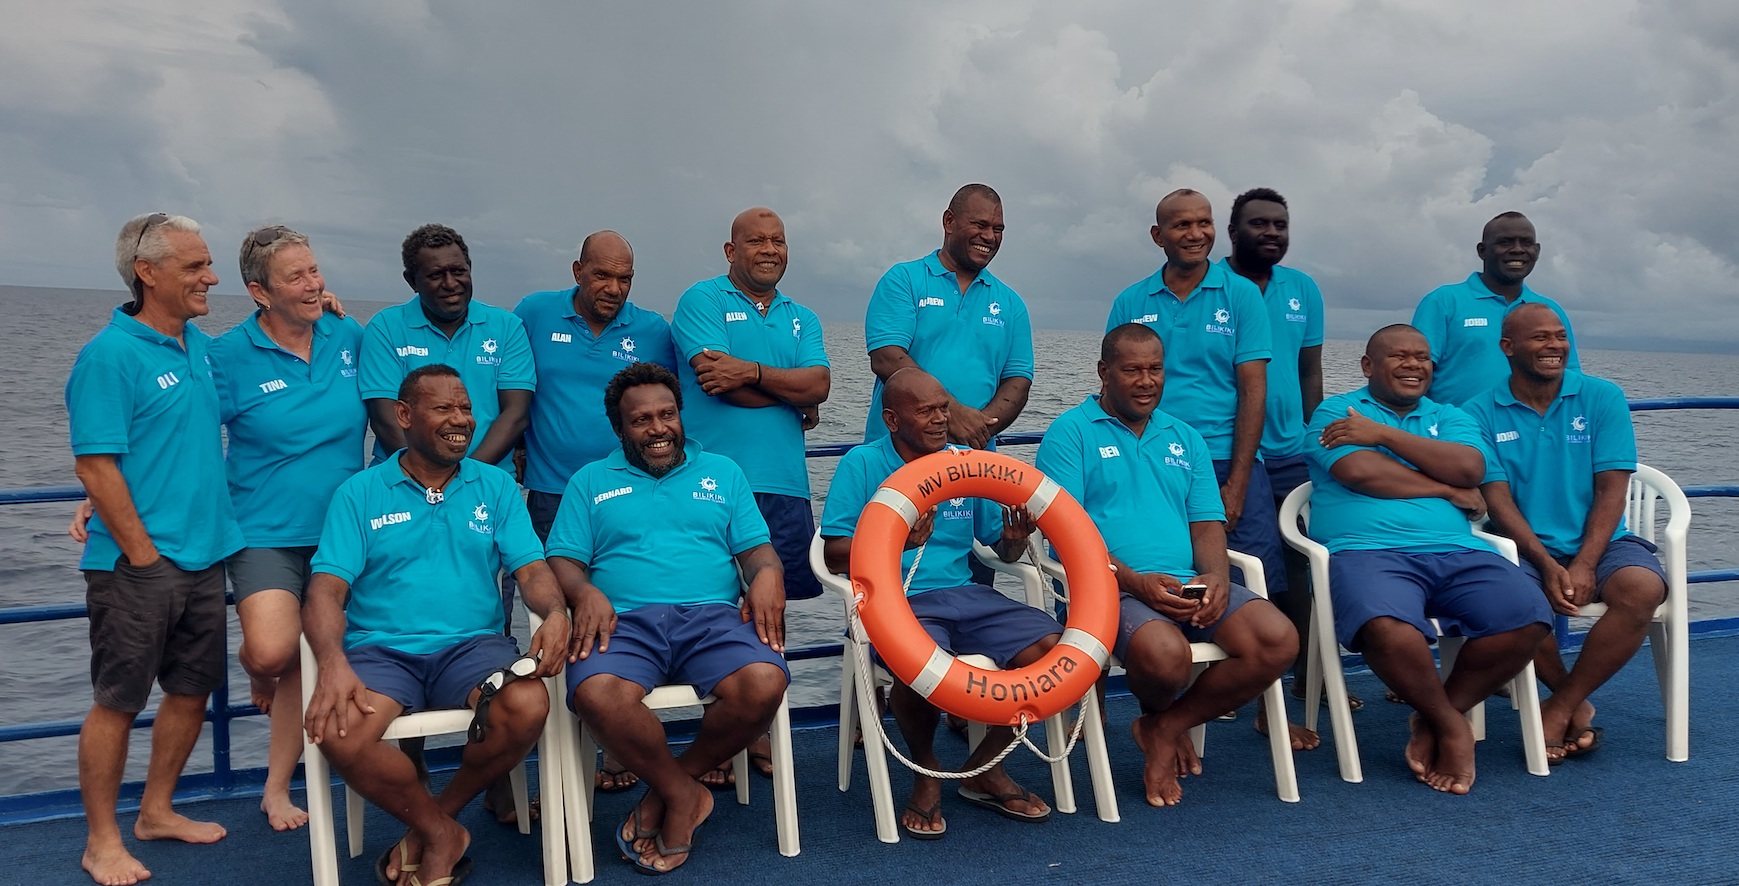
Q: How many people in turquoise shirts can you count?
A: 15